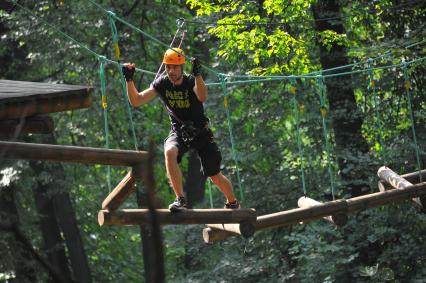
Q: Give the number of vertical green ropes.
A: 8